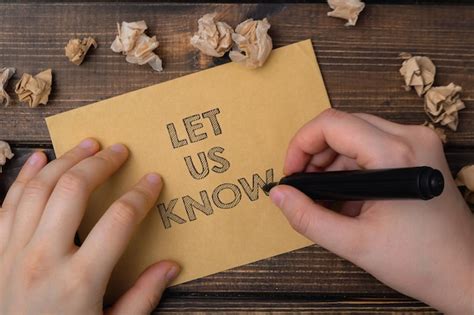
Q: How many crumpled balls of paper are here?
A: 12